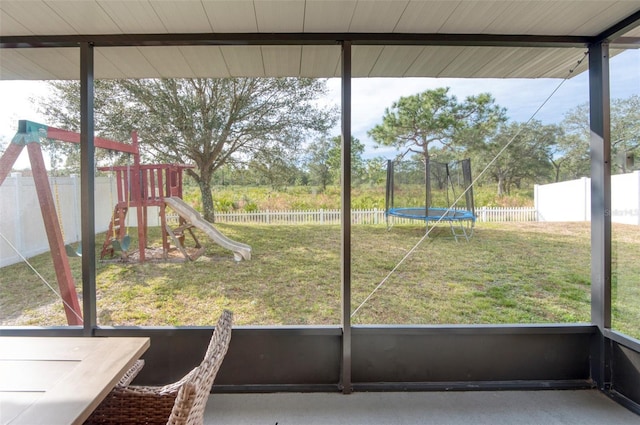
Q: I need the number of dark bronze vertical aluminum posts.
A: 3